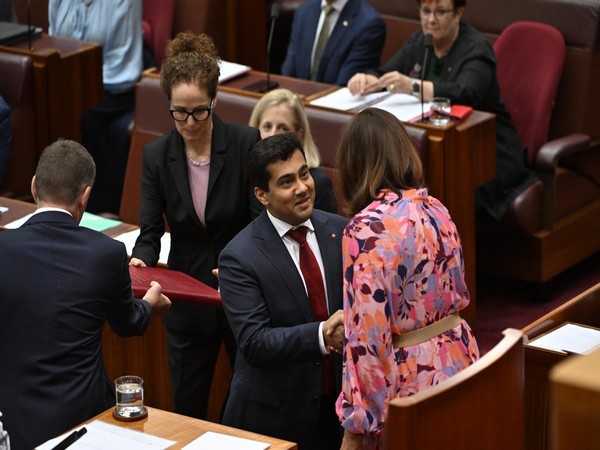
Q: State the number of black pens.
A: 1